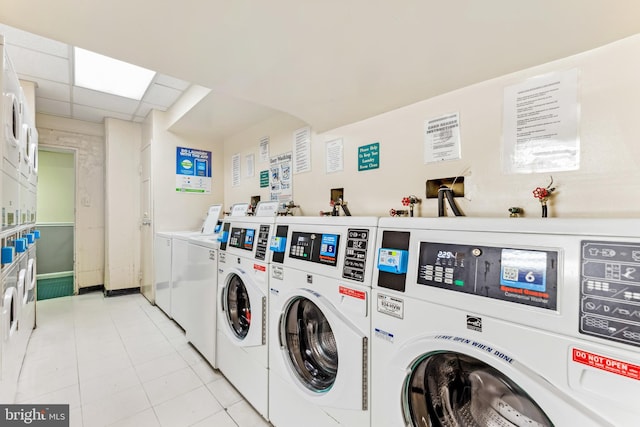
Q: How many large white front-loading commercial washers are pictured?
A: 3